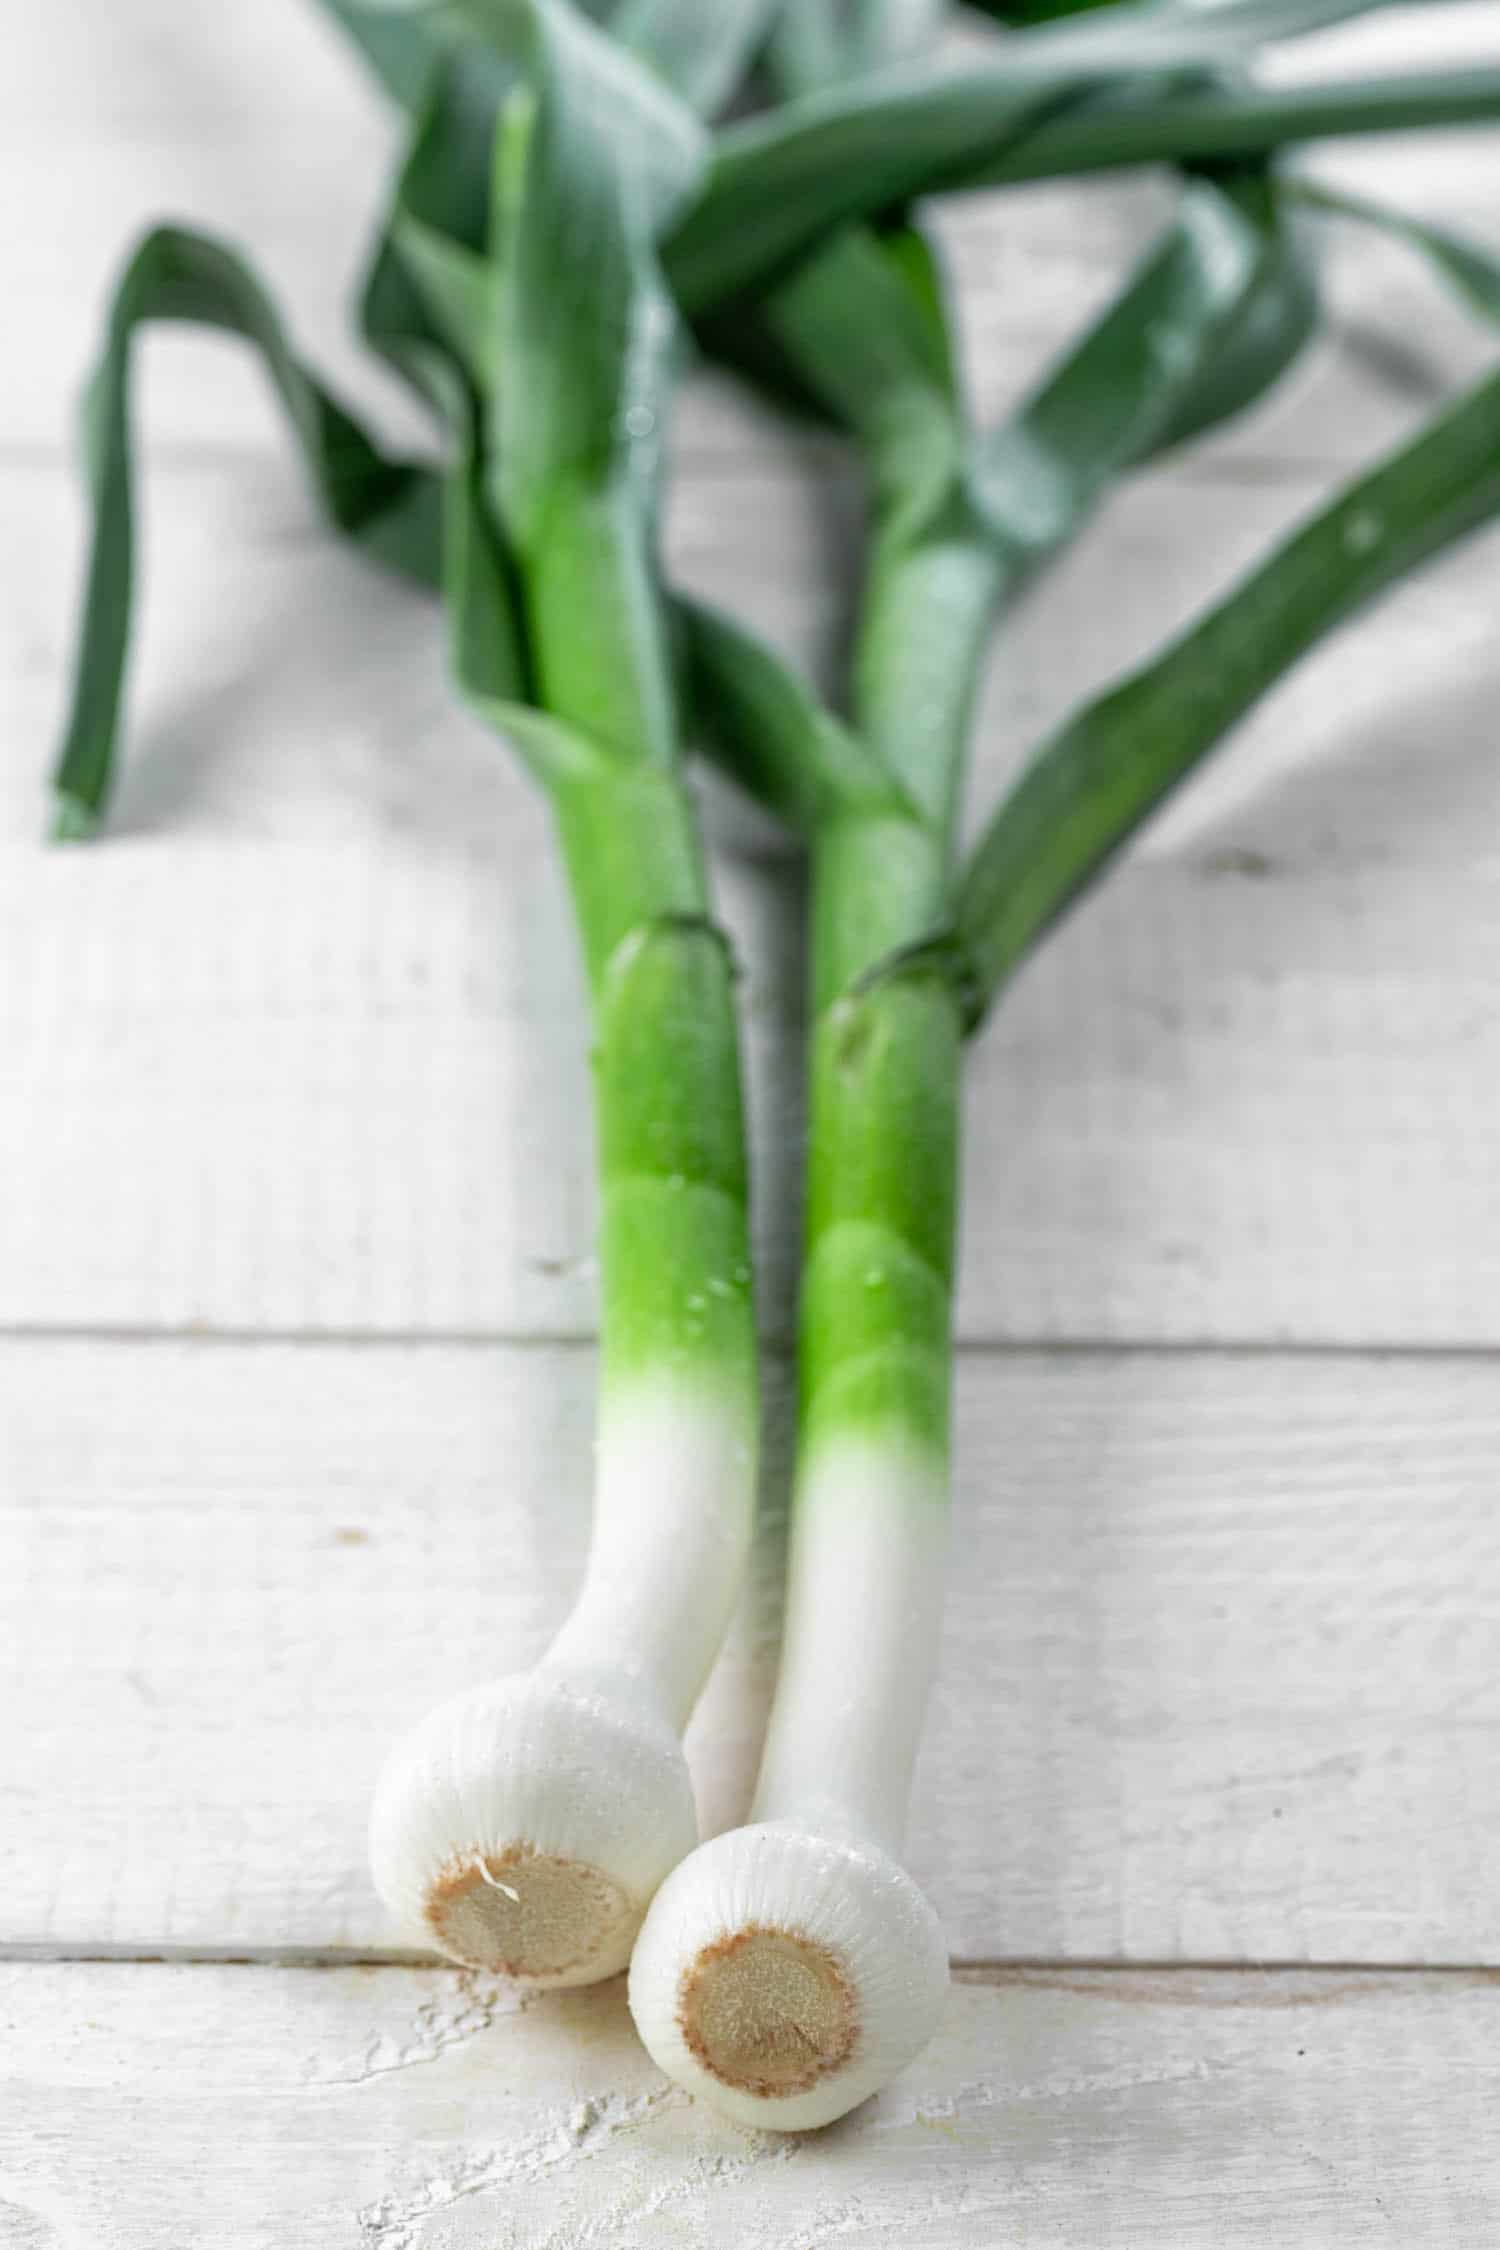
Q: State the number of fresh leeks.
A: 2